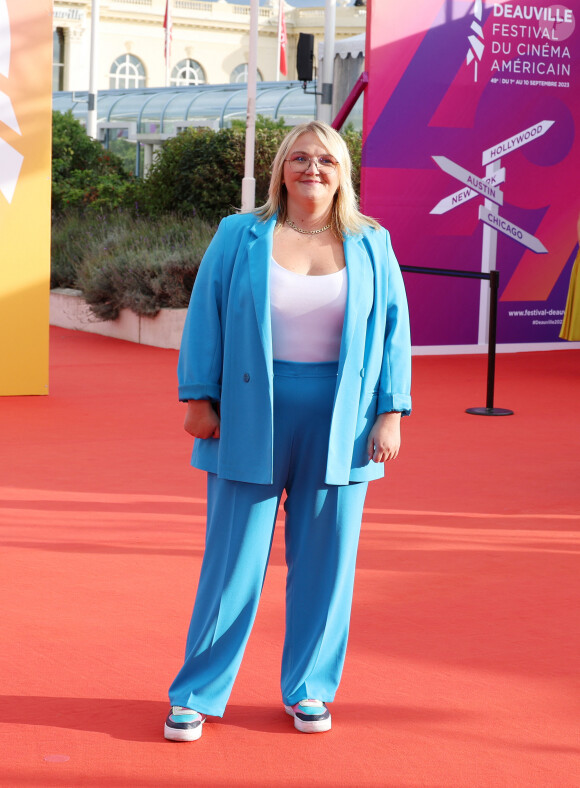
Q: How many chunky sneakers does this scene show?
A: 2